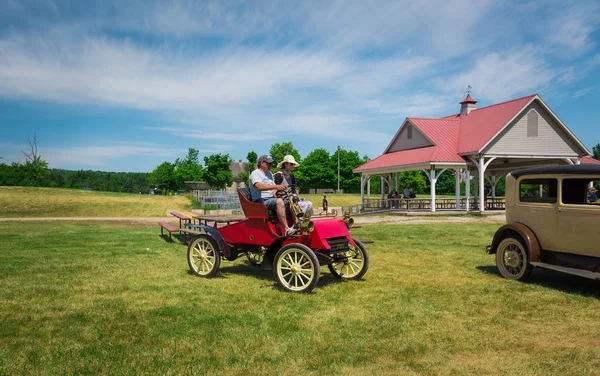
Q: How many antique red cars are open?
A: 1